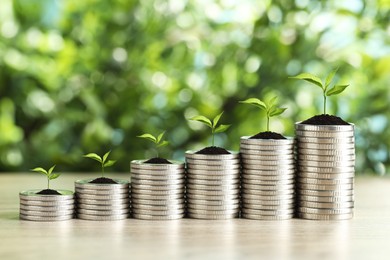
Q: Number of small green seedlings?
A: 6